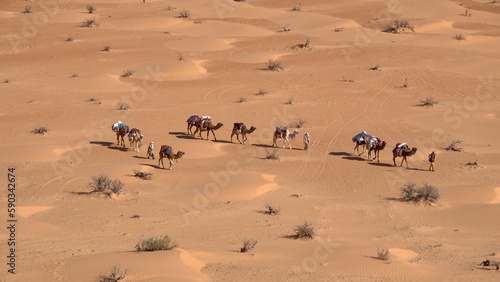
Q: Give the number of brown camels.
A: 8